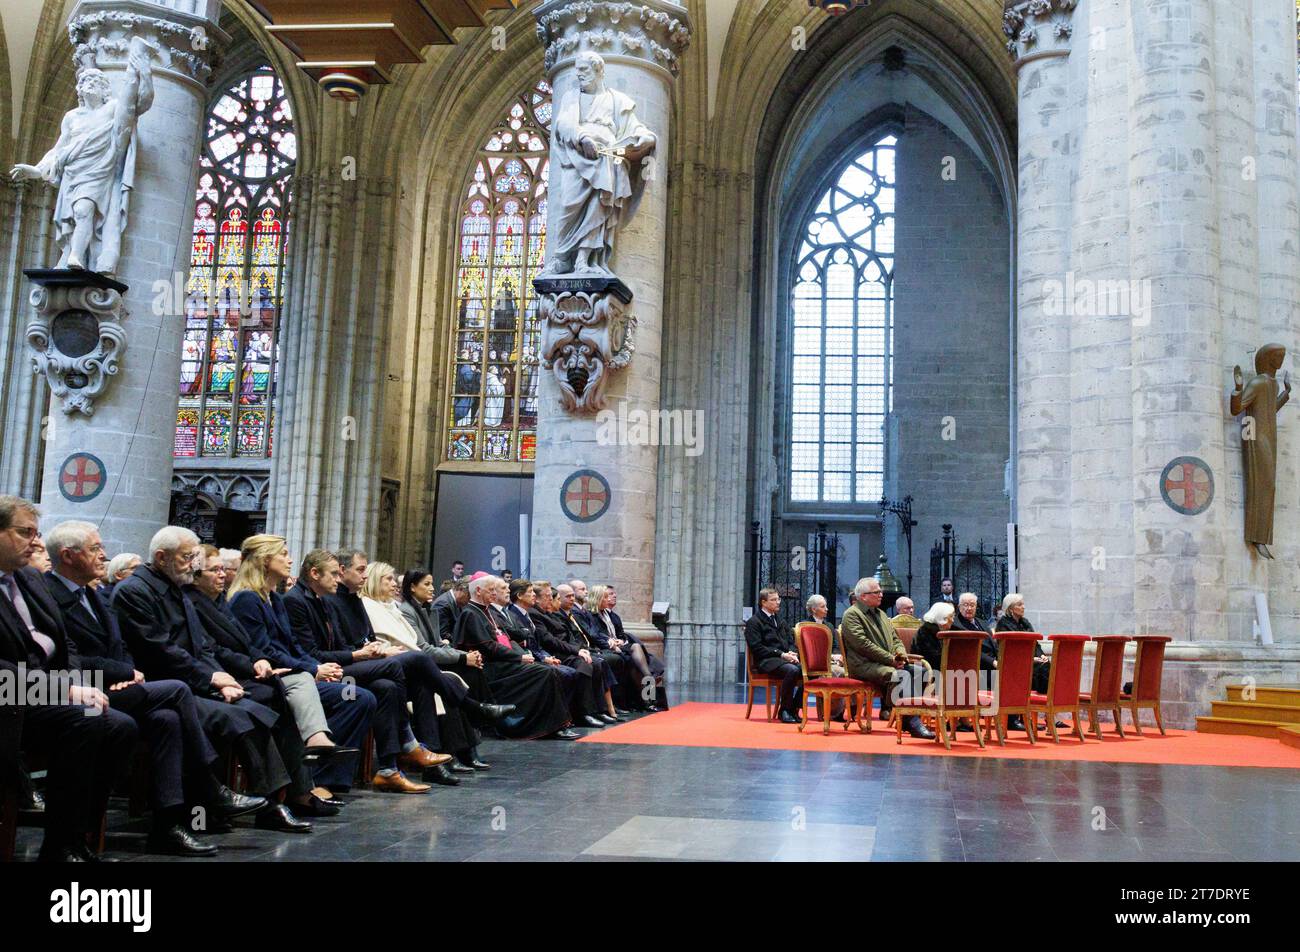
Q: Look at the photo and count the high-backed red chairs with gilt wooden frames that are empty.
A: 6